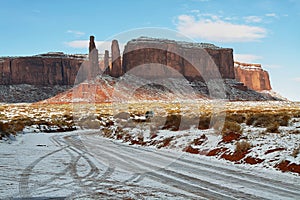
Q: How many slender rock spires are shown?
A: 3